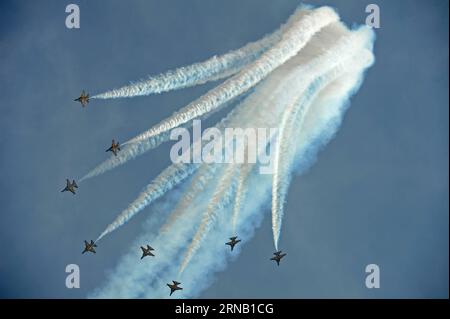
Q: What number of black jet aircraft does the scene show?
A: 8